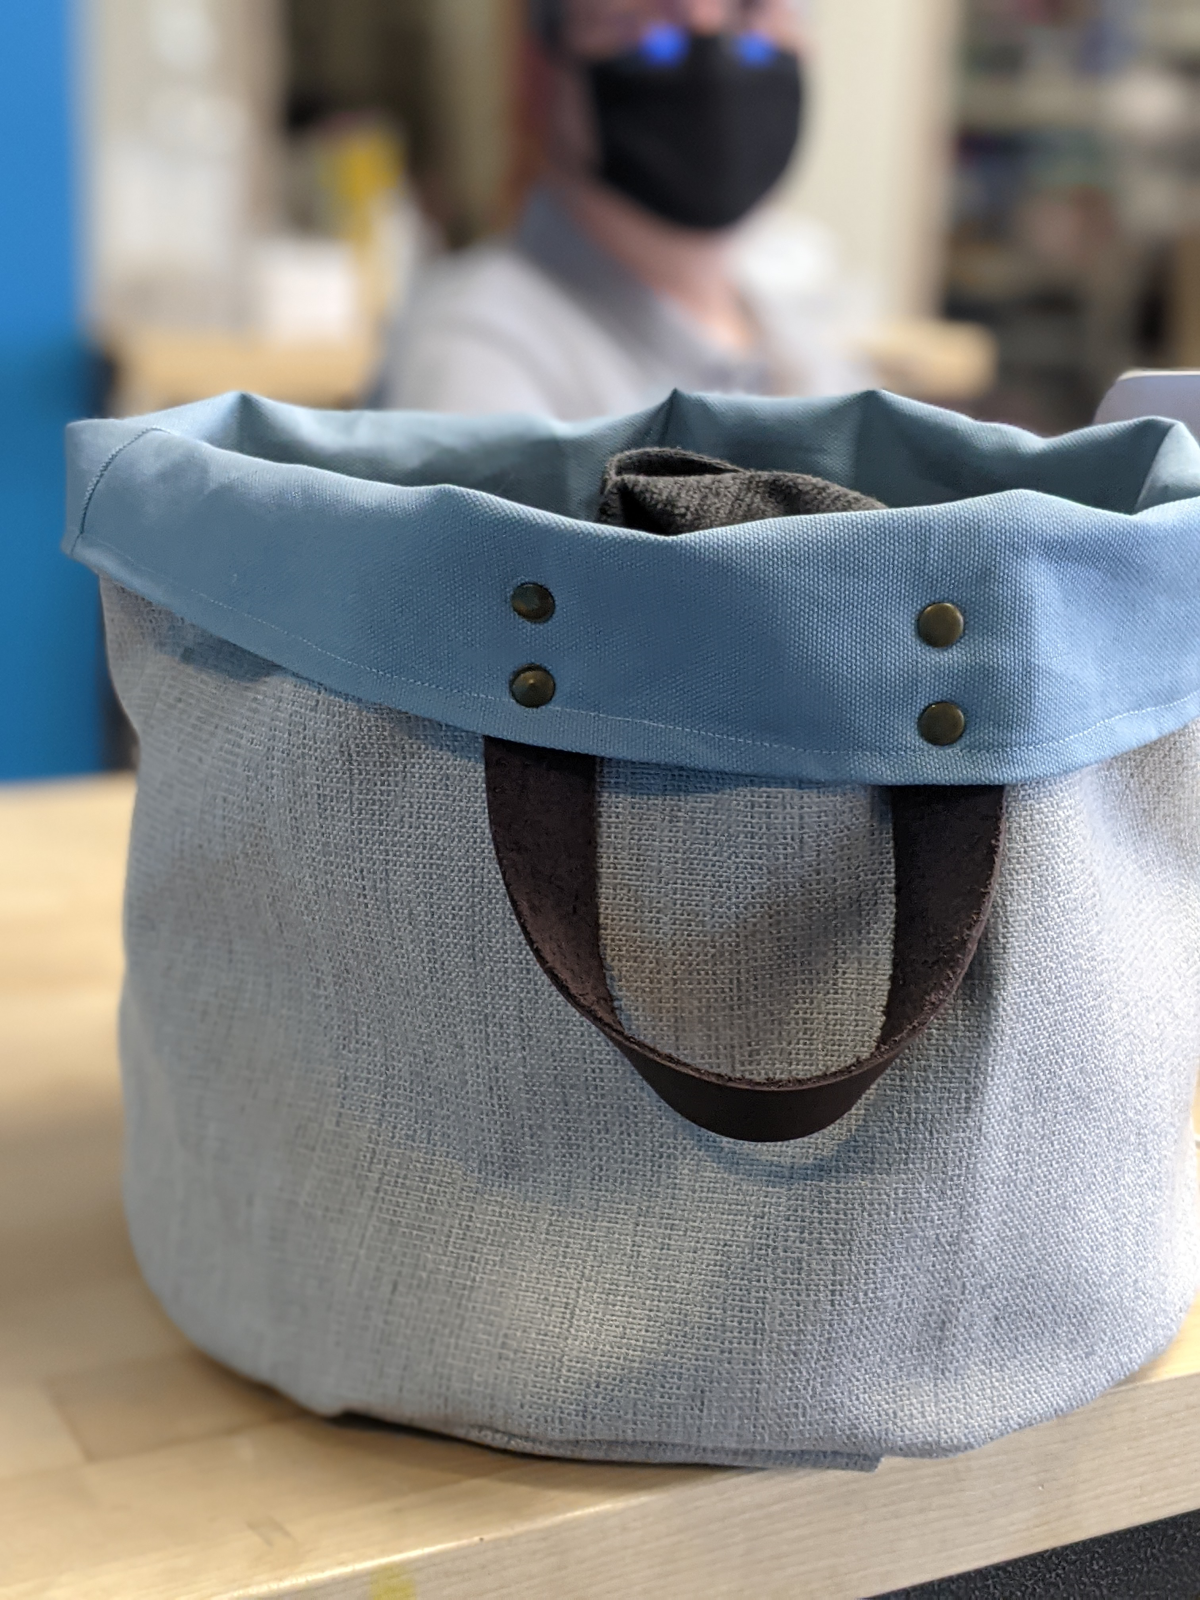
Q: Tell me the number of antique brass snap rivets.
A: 4